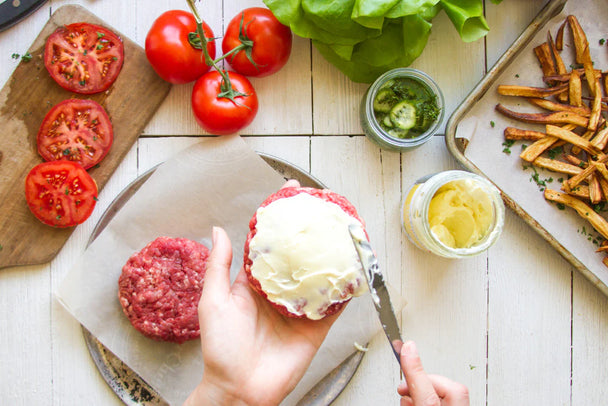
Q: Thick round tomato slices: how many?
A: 3